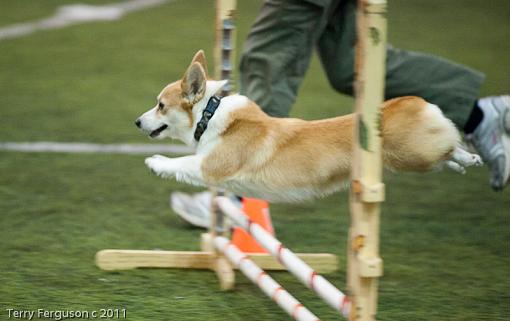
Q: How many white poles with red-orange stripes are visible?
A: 2